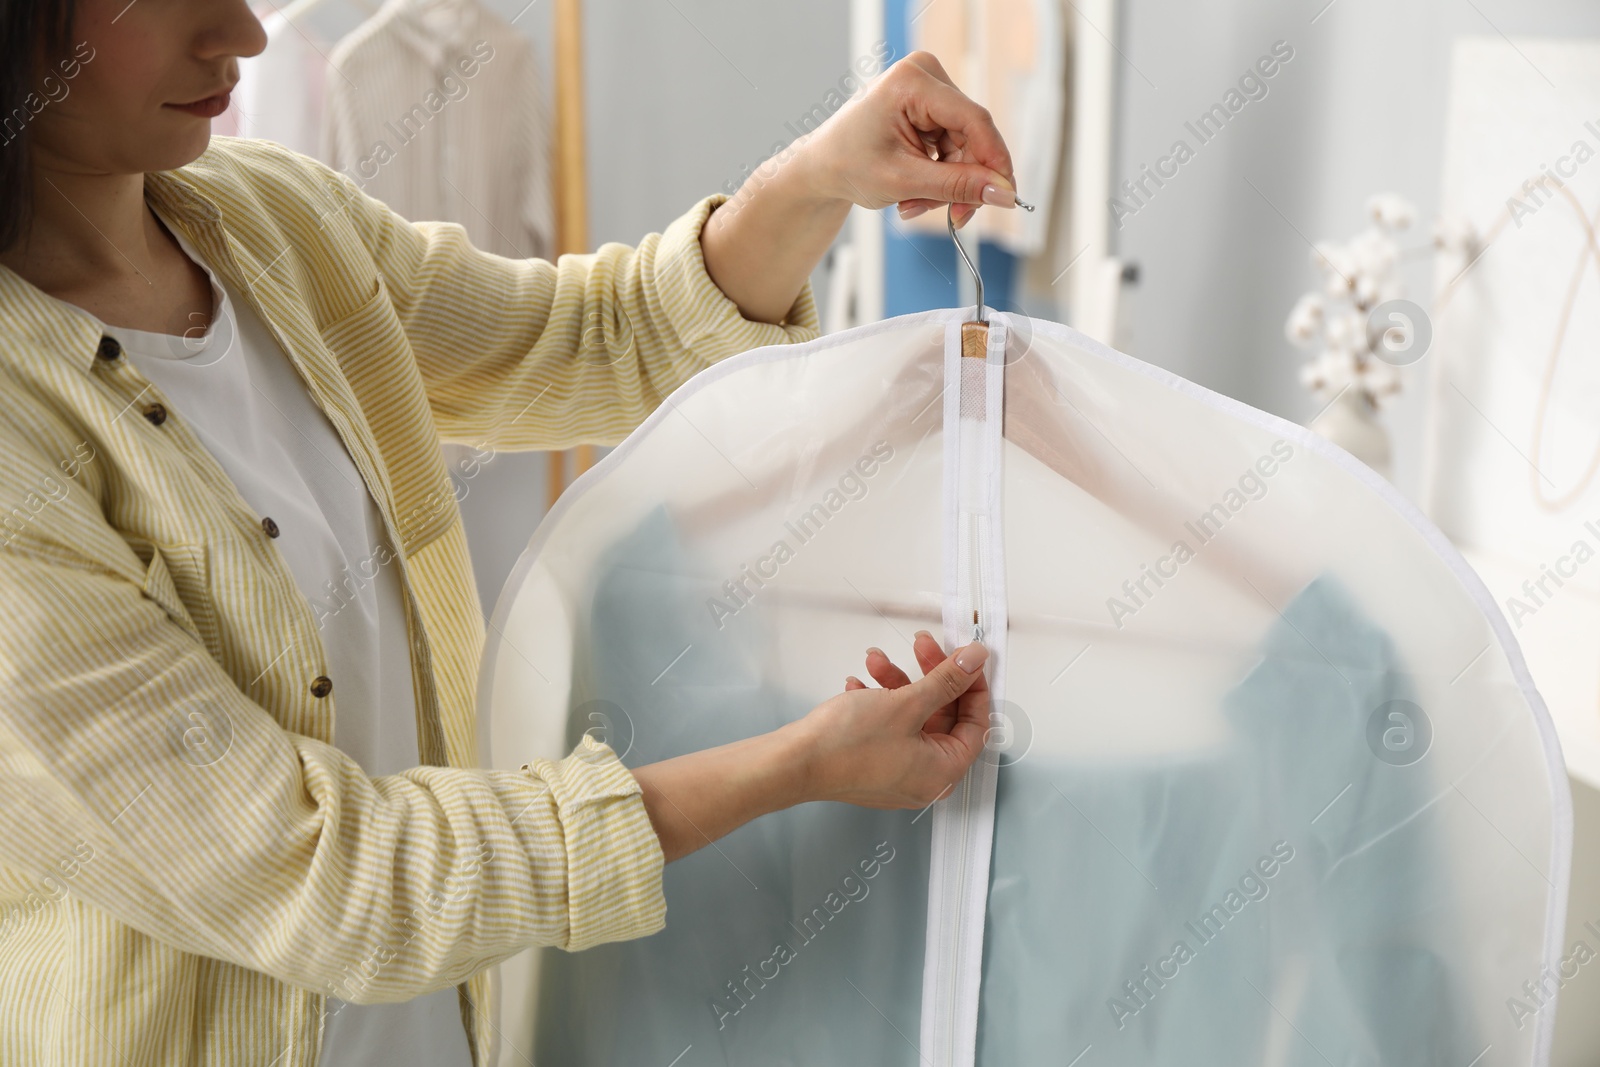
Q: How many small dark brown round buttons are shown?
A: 4